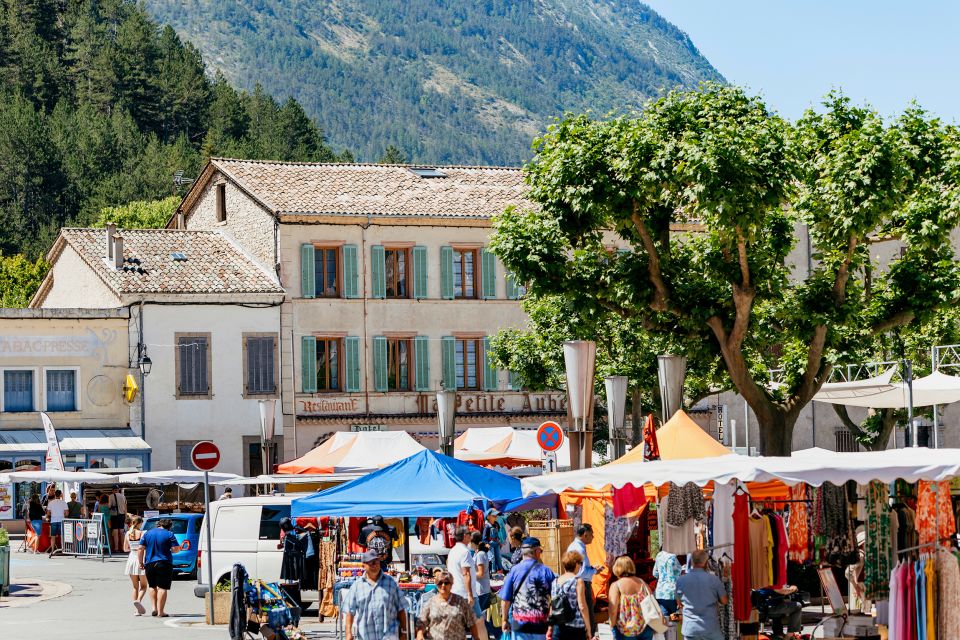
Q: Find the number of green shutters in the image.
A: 14